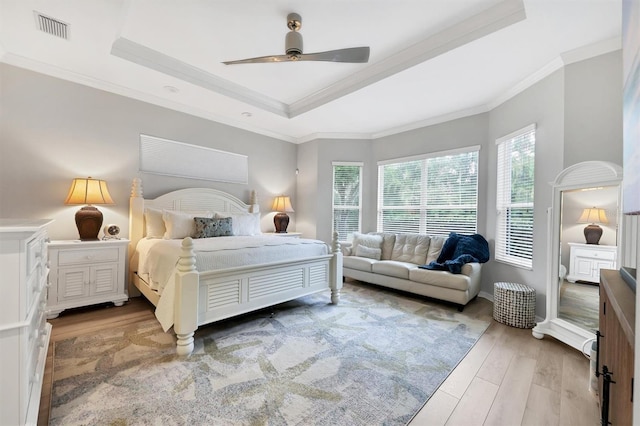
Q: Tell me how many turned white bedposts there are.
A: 4